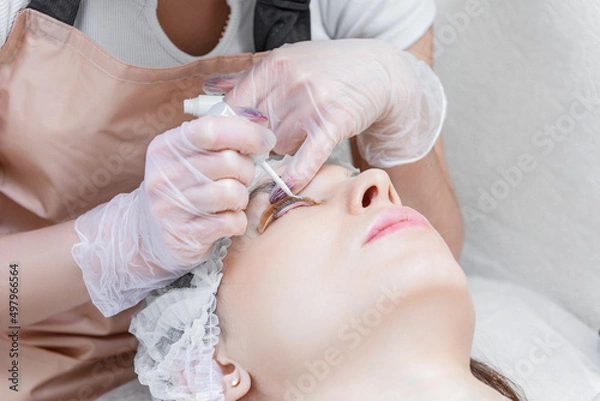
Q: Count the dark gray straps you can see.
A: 2